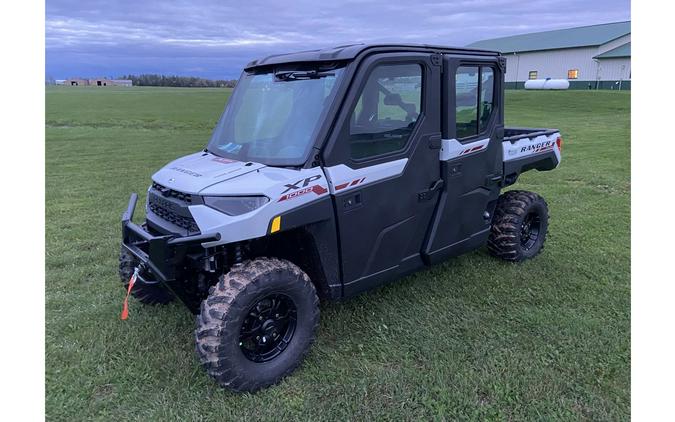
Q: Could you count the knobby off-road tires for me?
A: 3